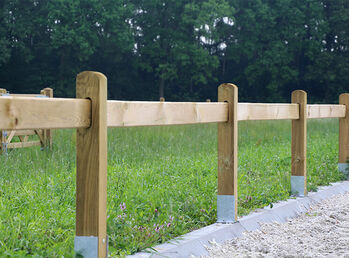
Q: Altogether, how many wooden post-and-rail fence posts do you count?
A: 4